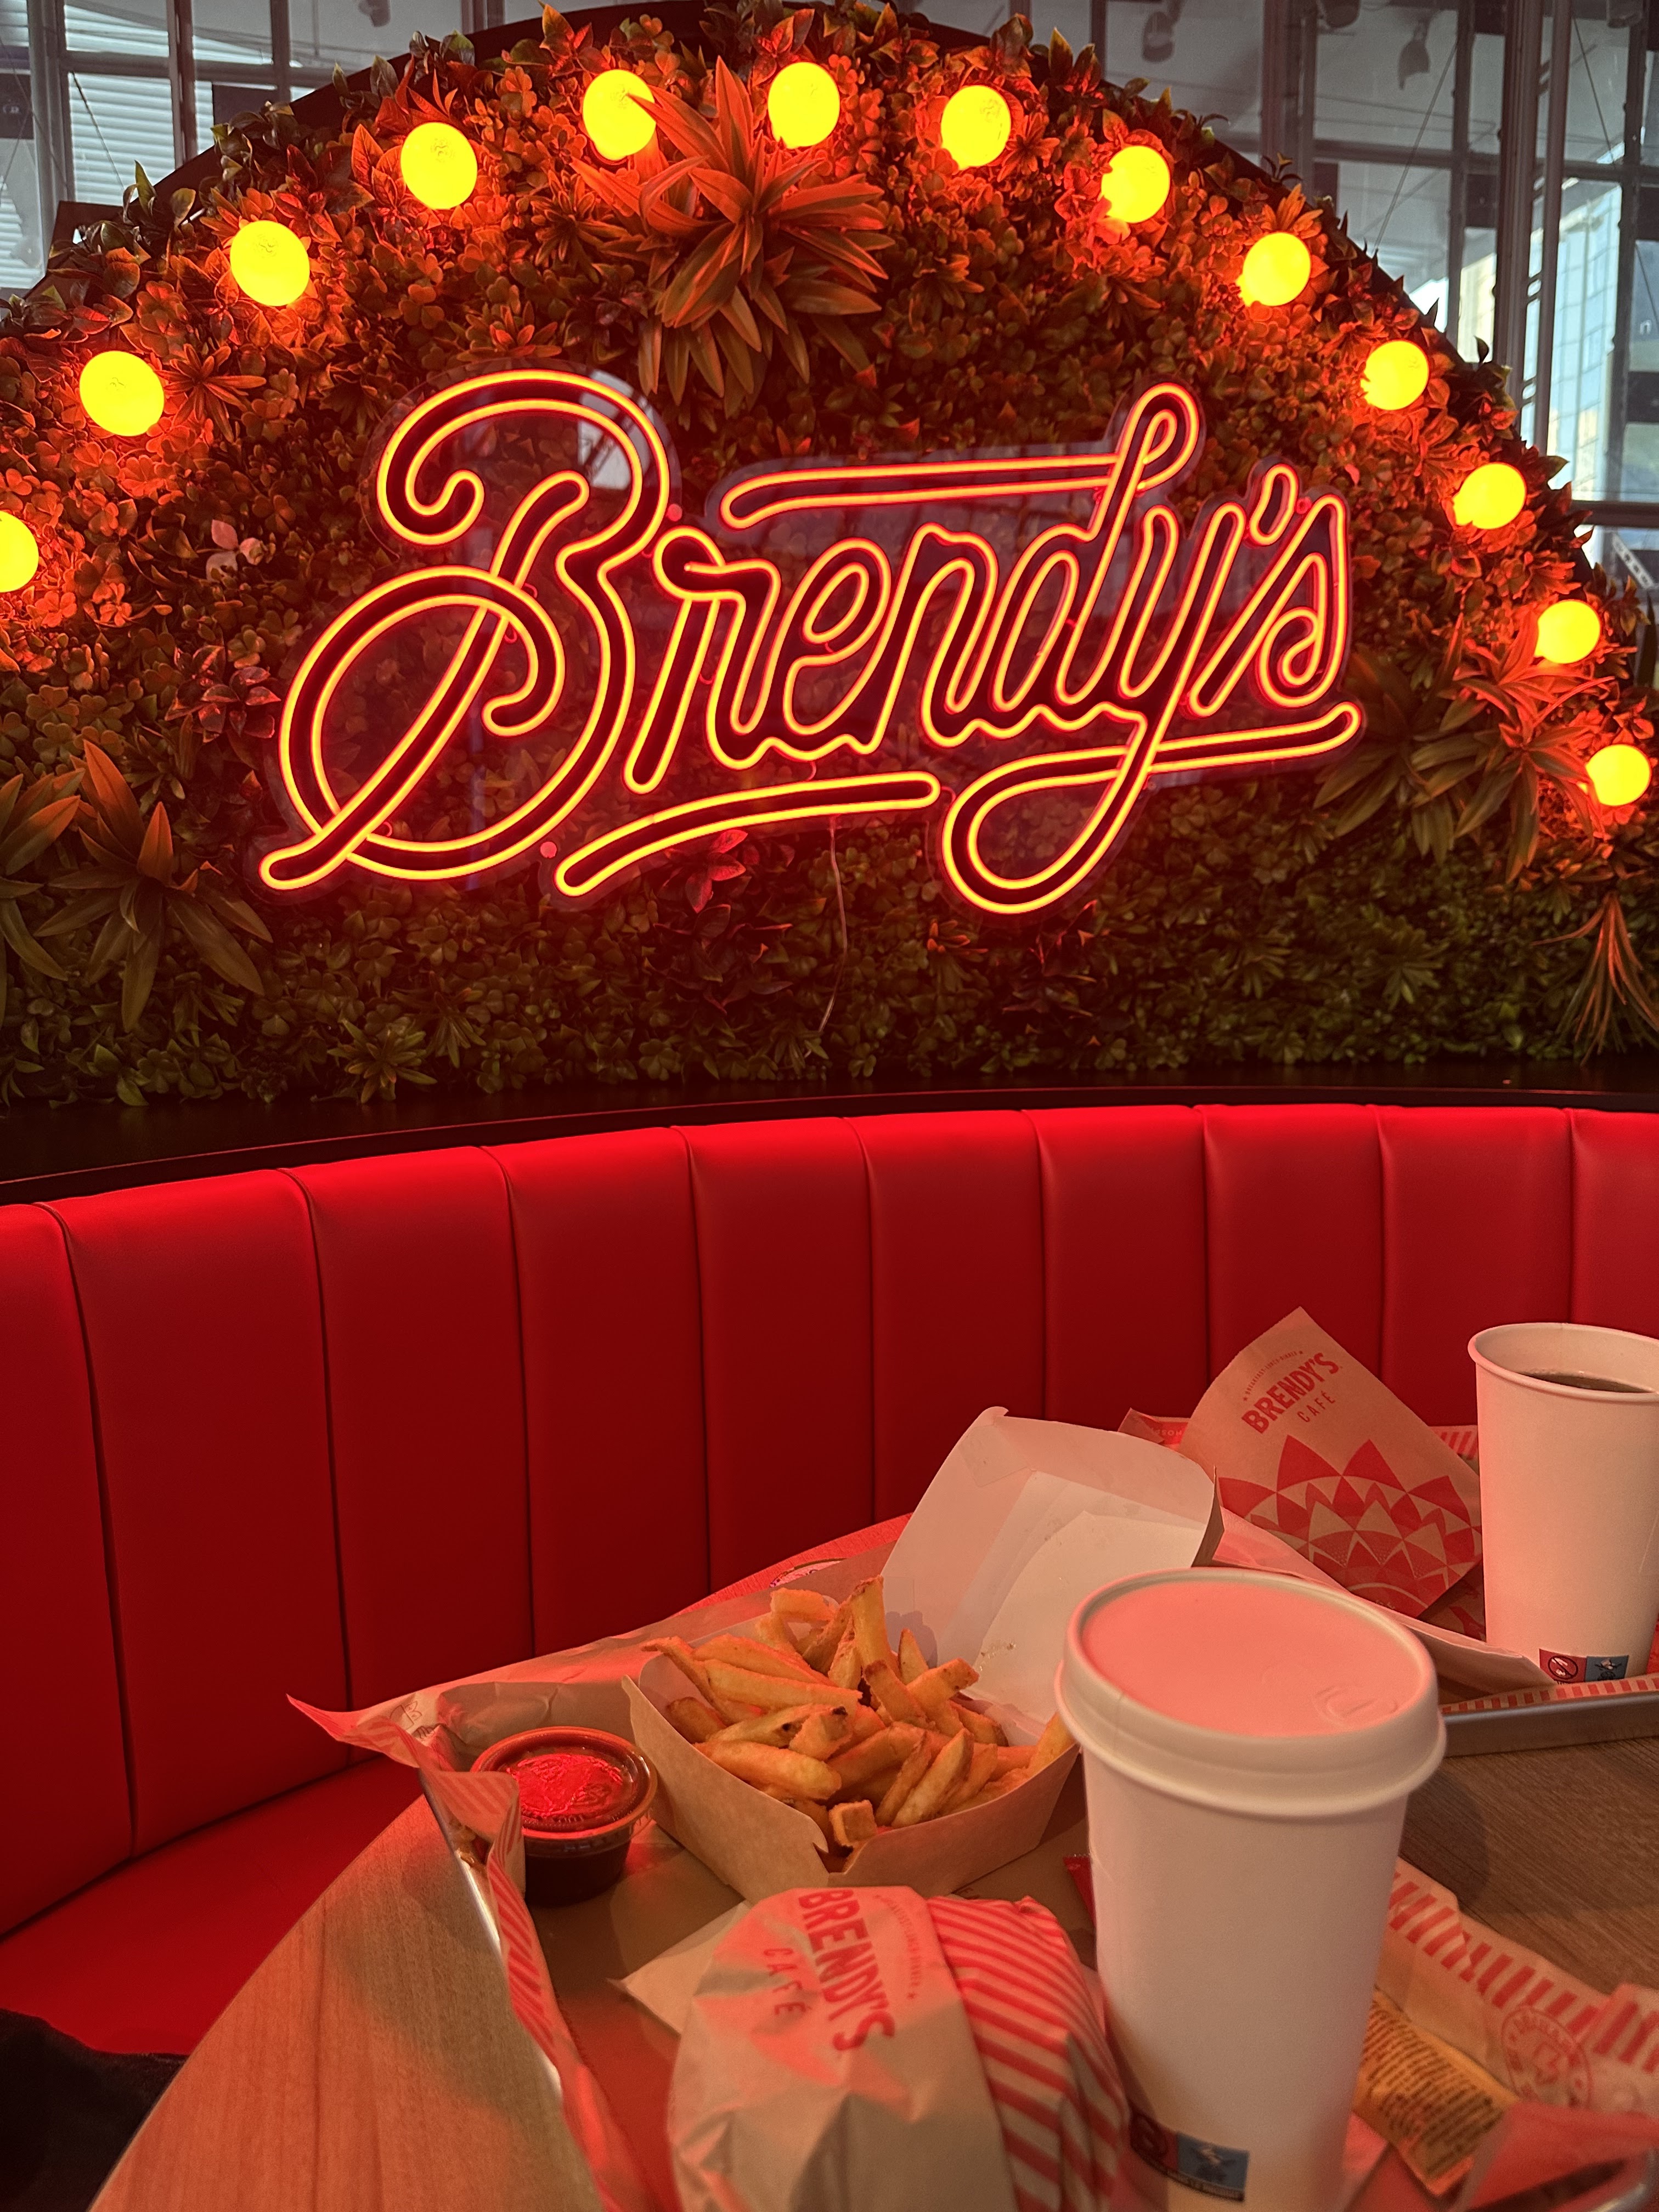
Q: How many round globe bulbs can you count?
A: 13